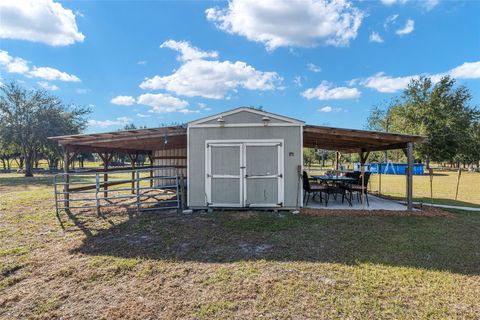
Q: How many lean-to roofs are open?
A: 2